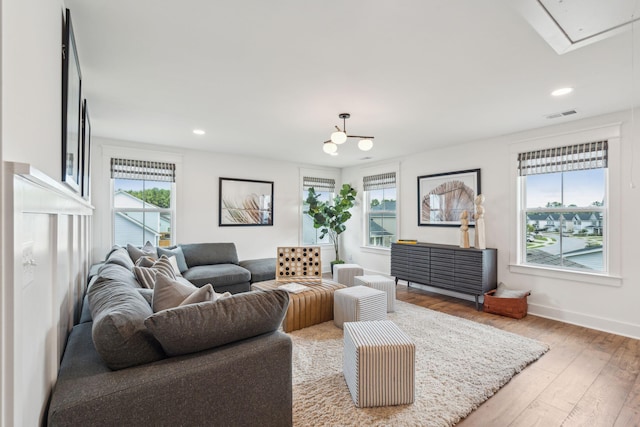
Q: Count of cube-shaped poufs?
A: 4